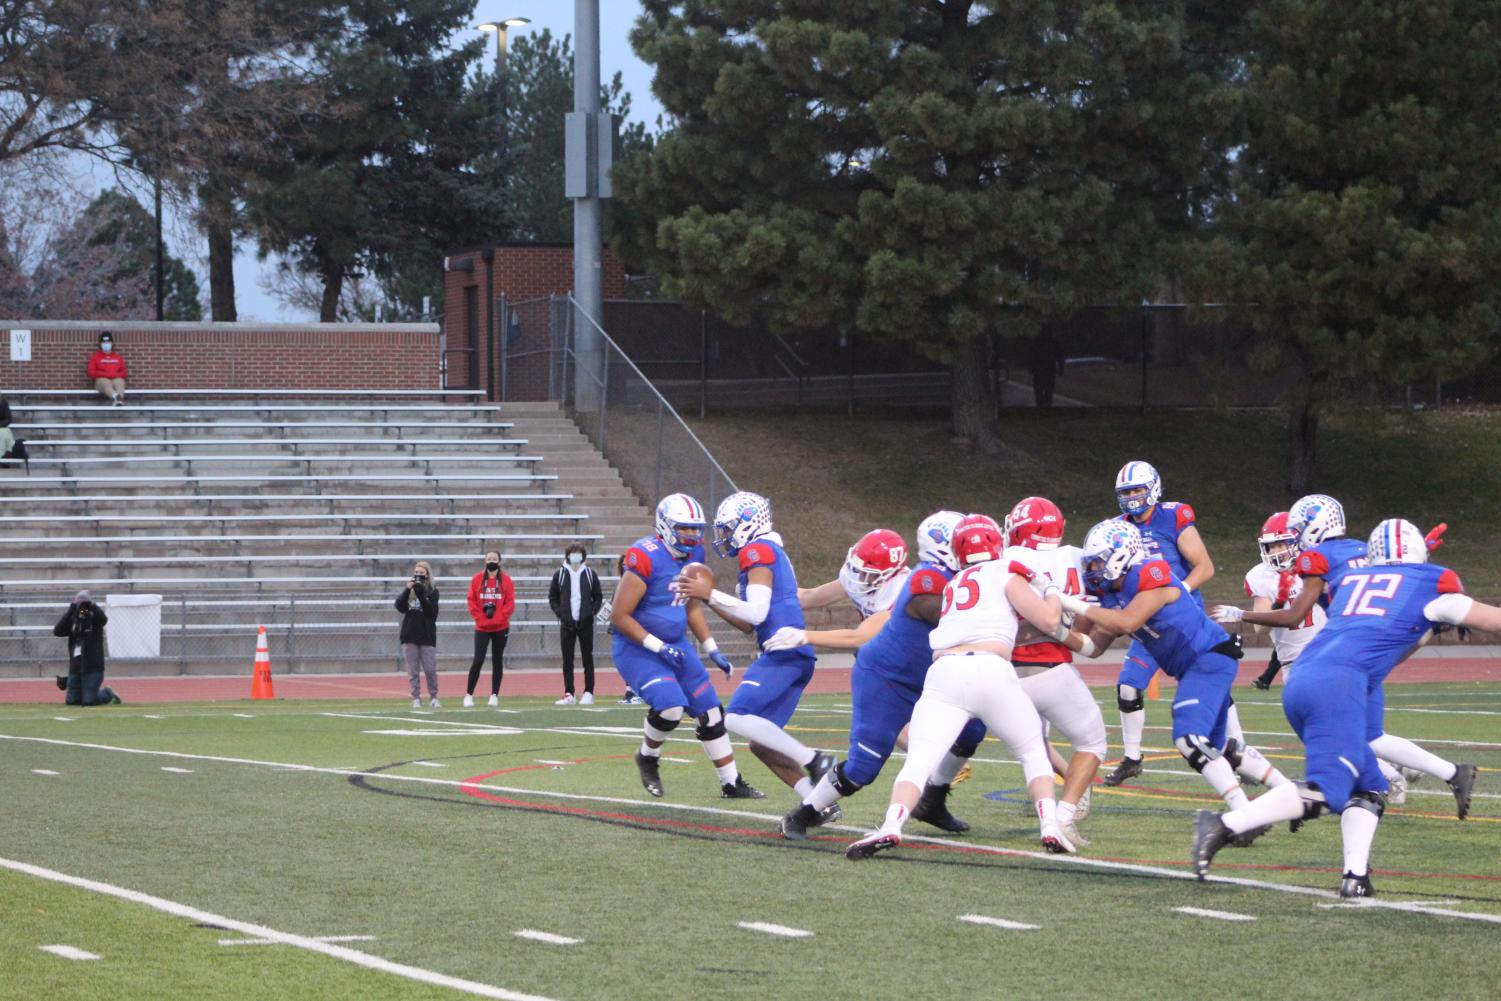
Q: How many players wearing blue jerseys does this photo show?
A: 7